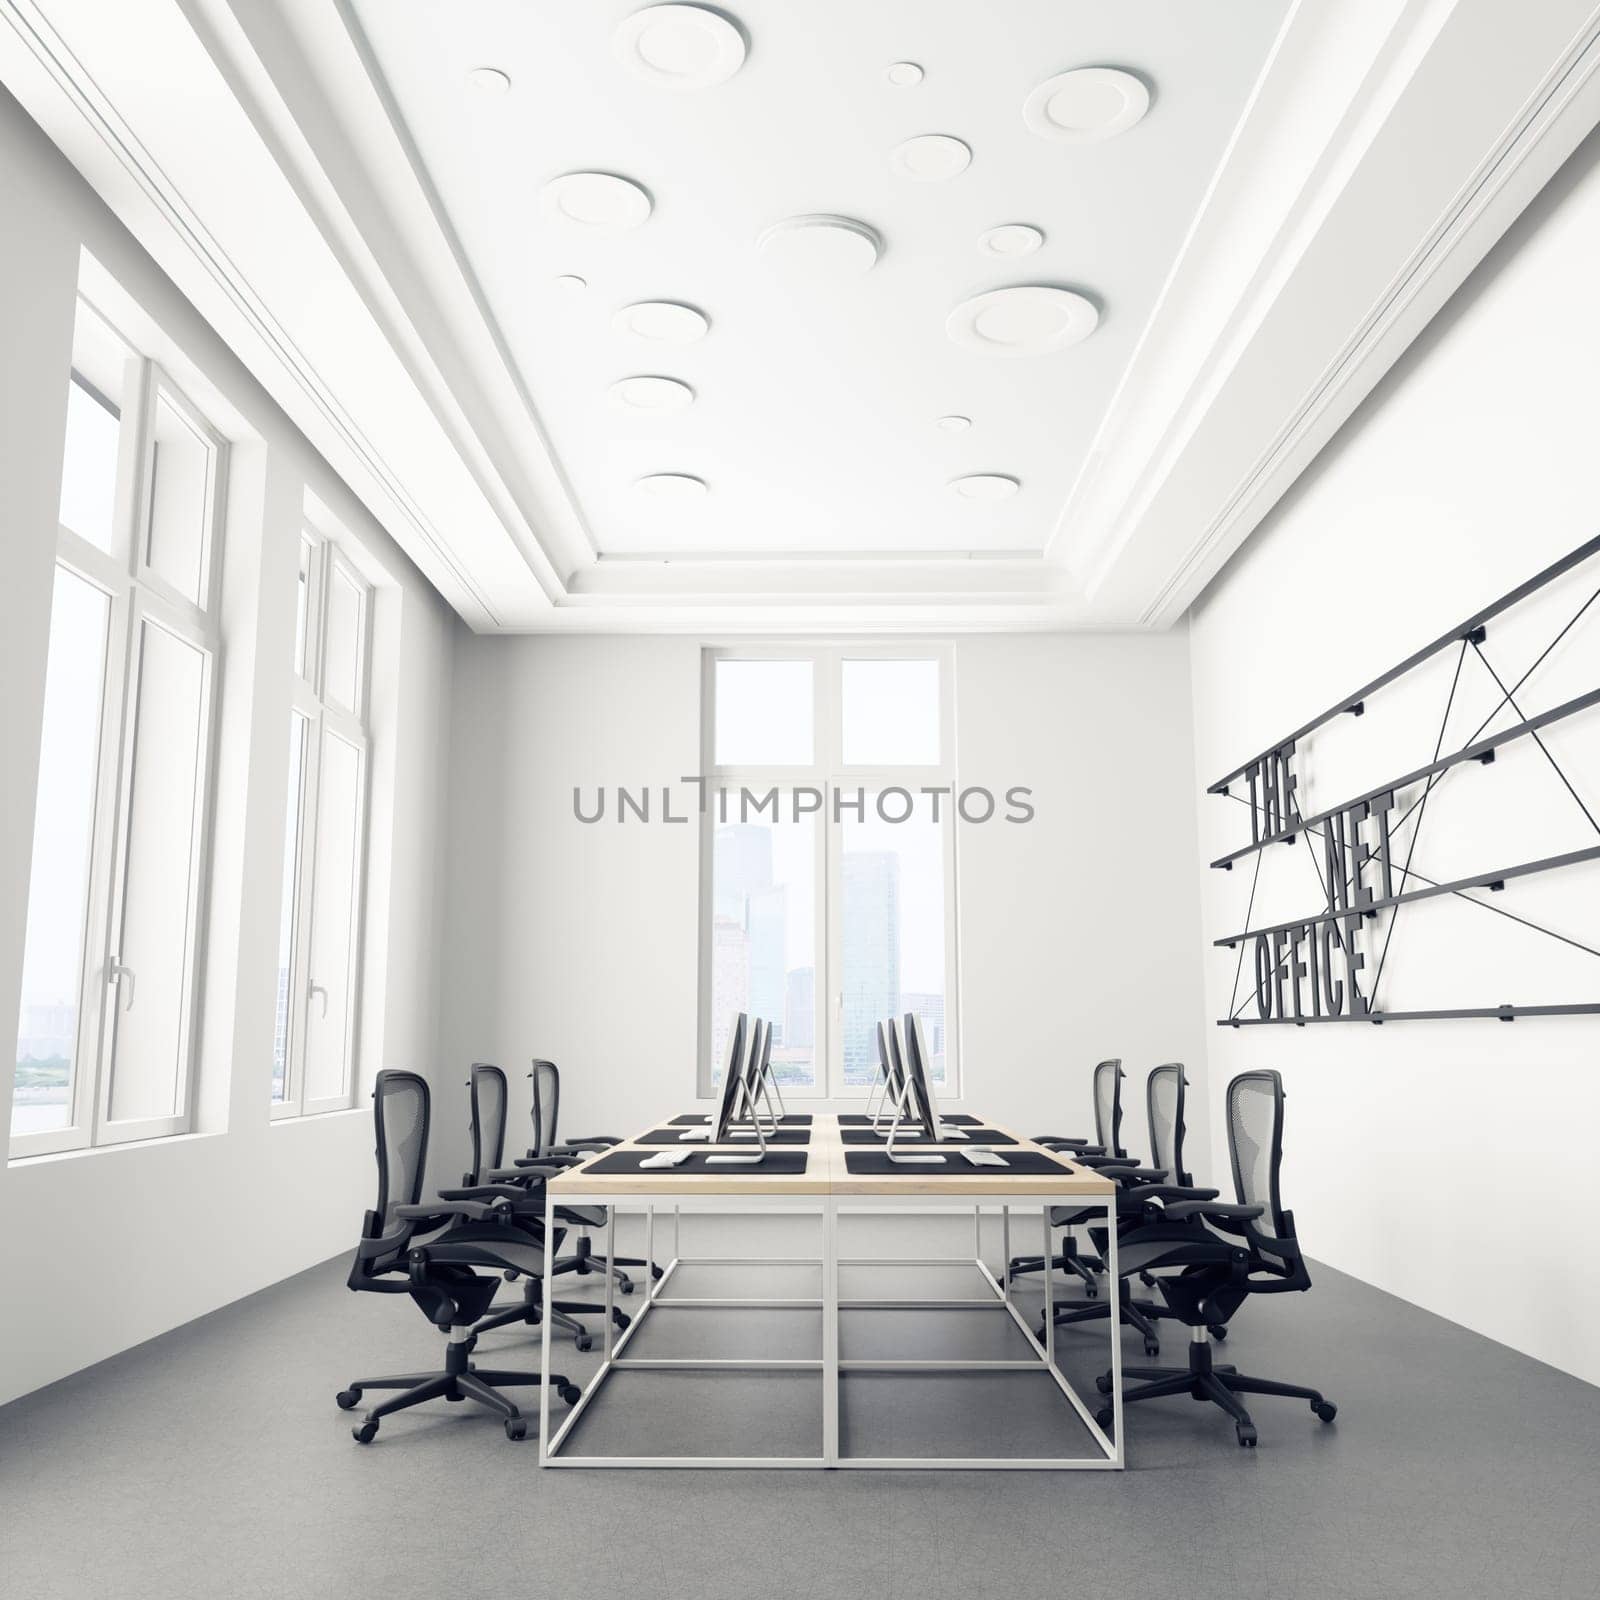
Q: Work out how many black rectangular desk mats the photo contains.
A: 6